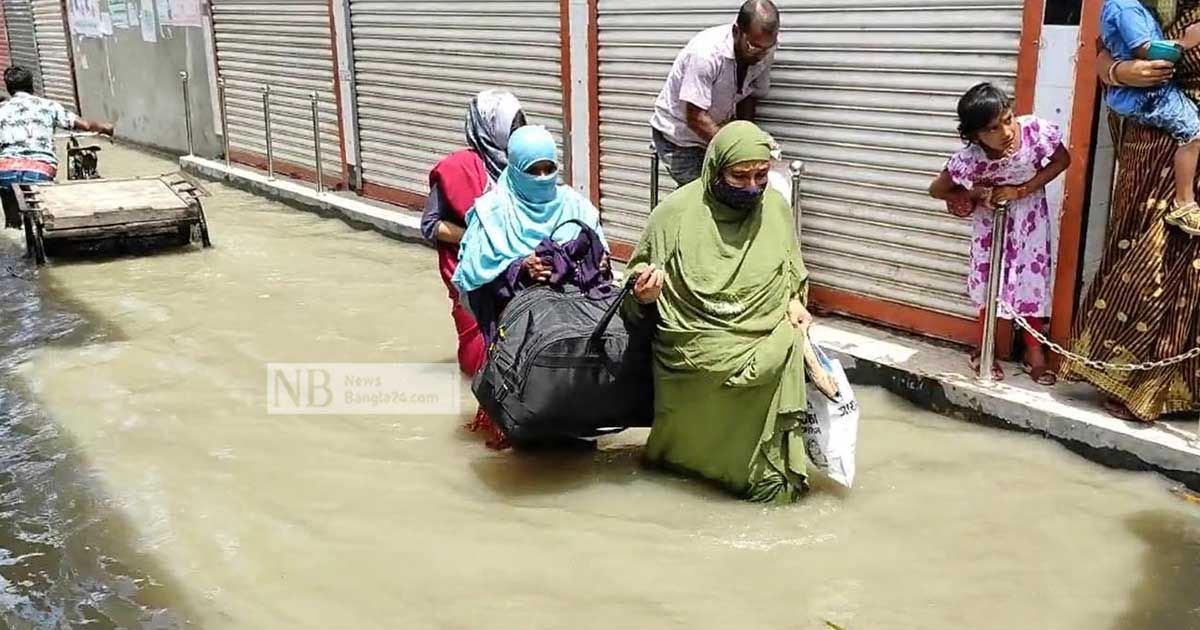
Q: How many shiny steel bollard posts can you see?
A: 7